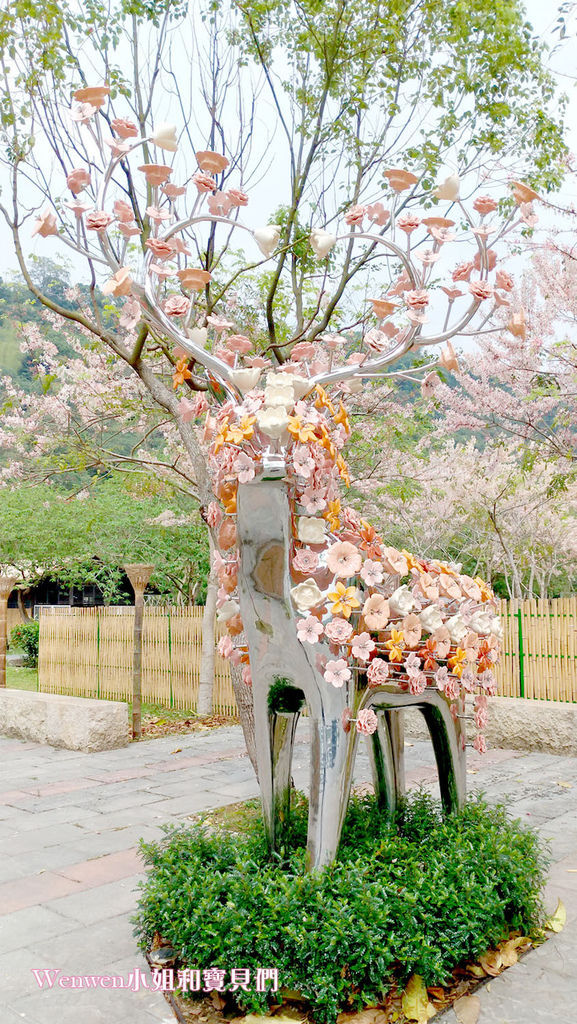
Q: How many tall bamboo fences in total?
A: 2